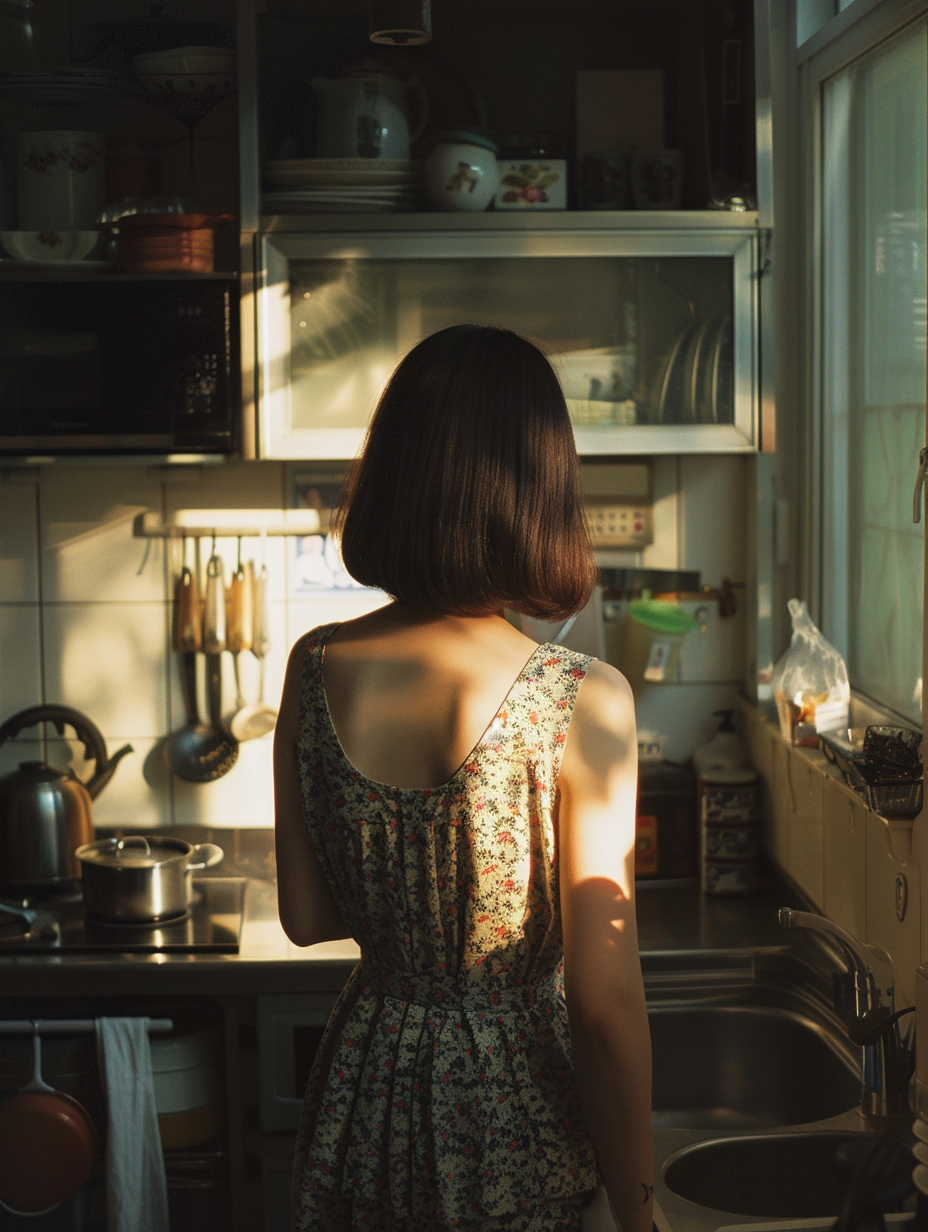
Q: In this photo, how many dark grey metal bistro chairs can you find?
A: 0